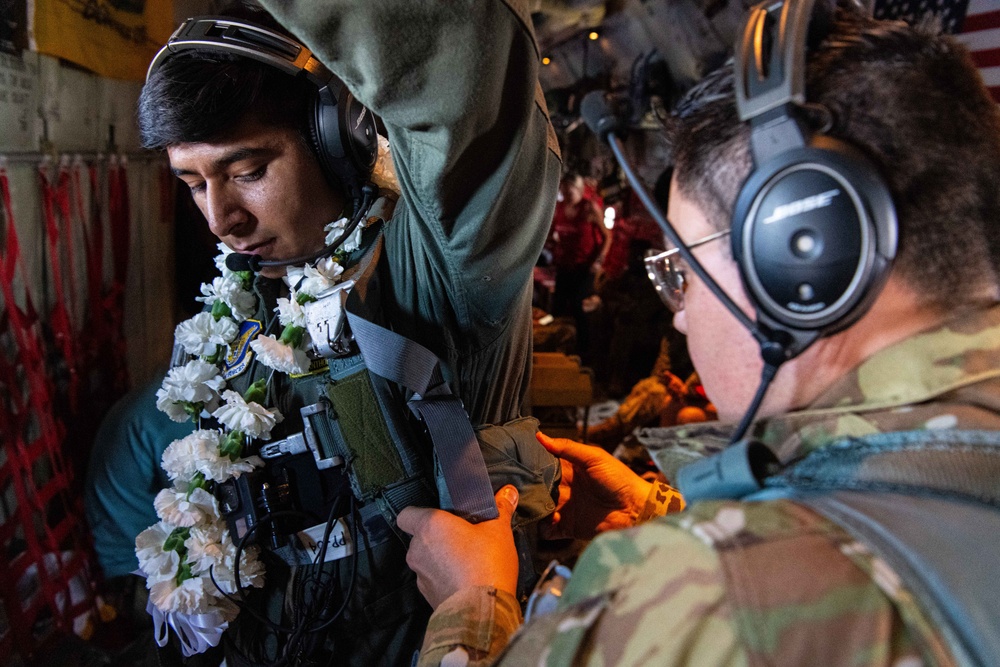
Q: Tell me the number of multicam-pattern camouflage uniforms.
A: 1